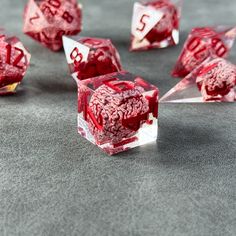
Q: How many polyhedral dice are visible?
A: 7